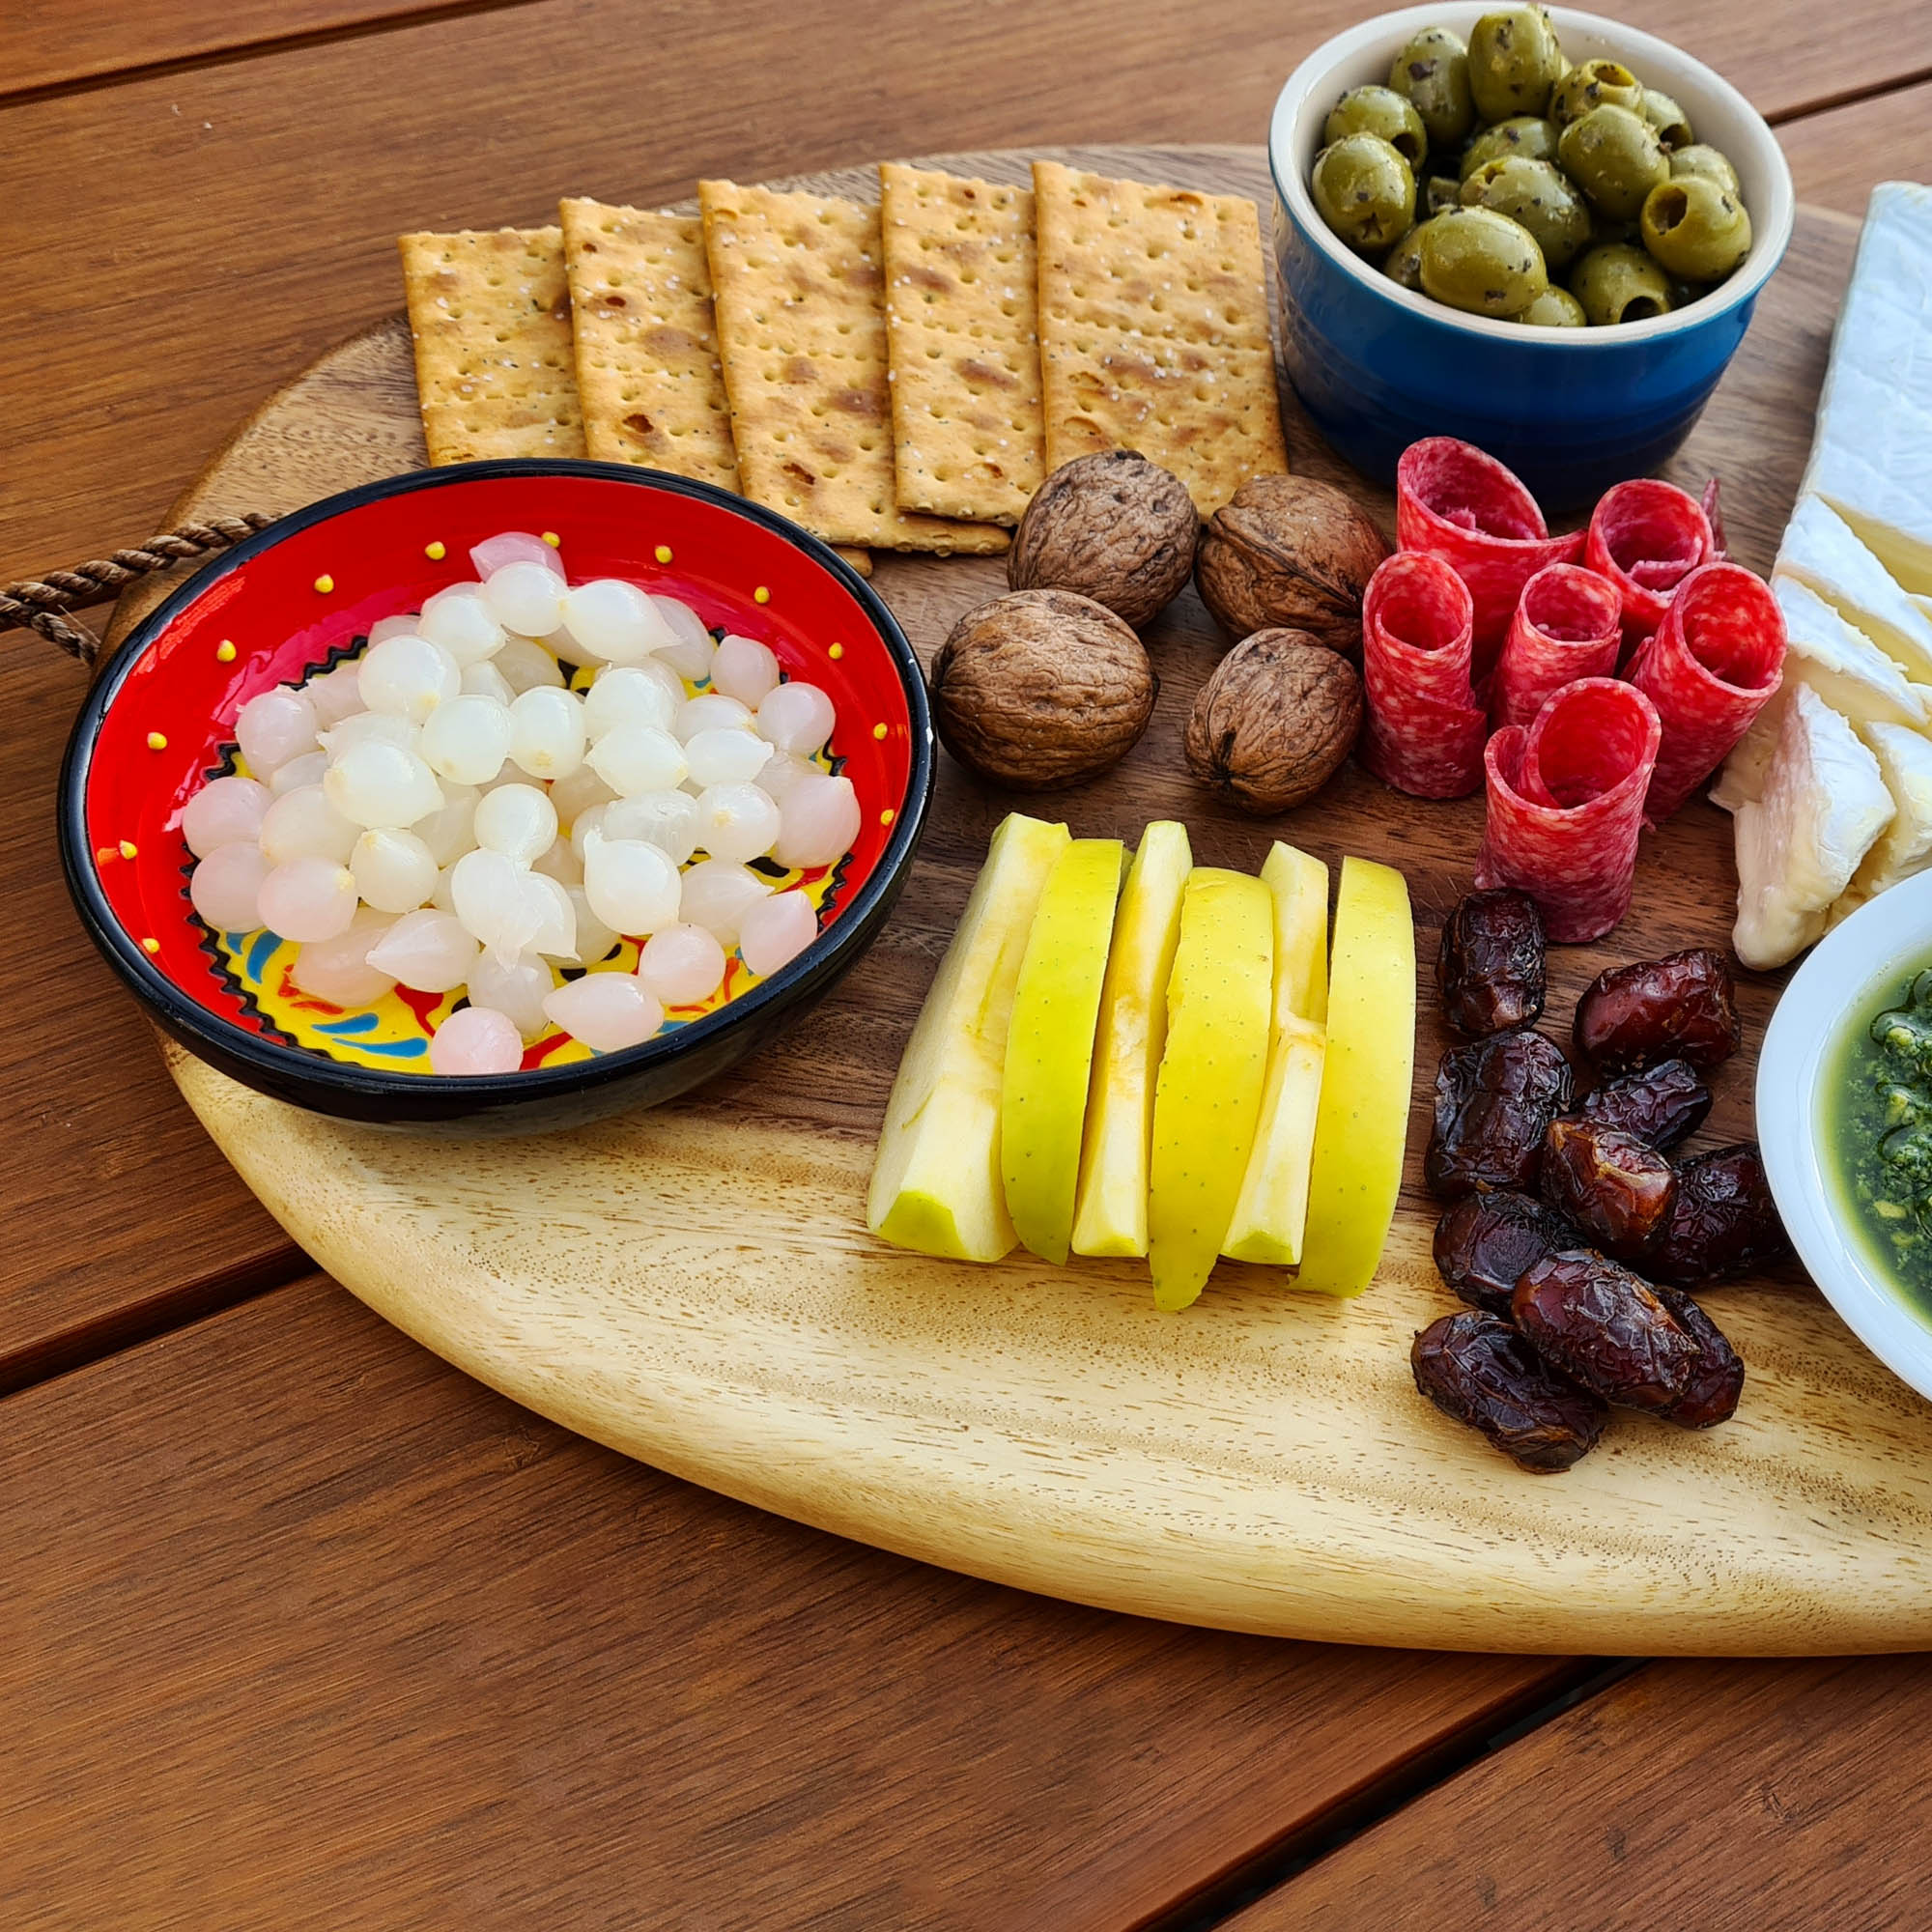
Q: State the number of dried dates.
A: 10